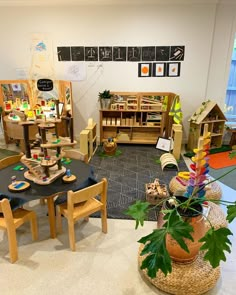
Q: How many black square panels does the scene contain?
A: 9